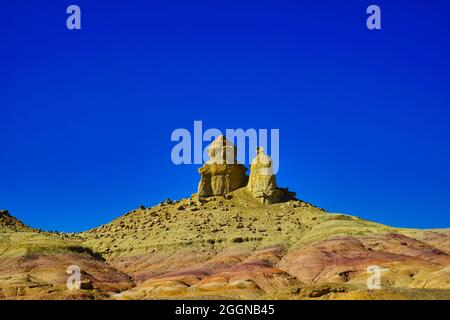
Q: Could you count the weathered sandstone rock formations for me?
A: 2